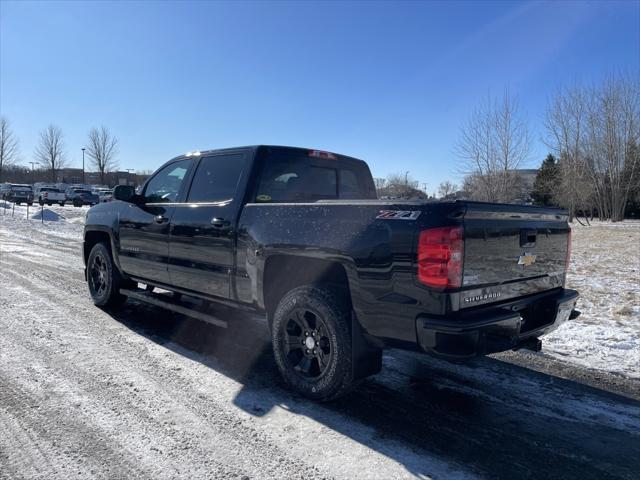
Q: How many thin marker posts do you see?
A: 4